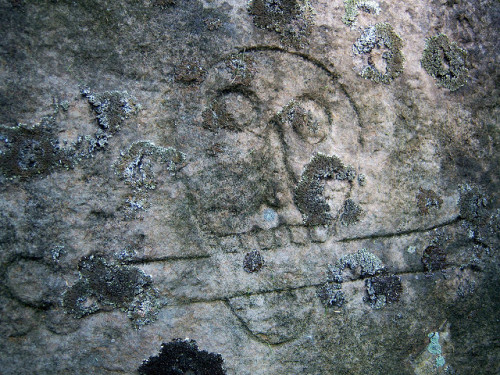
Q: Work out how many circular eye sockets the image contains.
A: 2